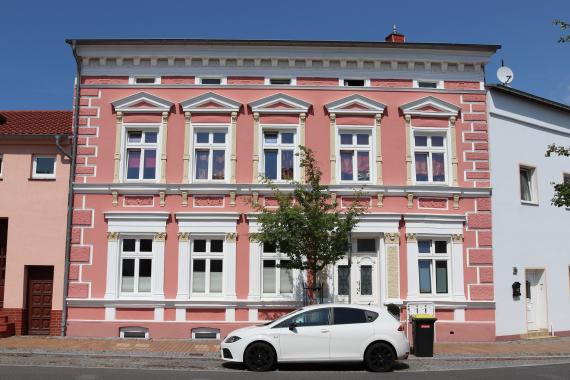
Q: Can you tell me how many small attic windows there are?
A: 5